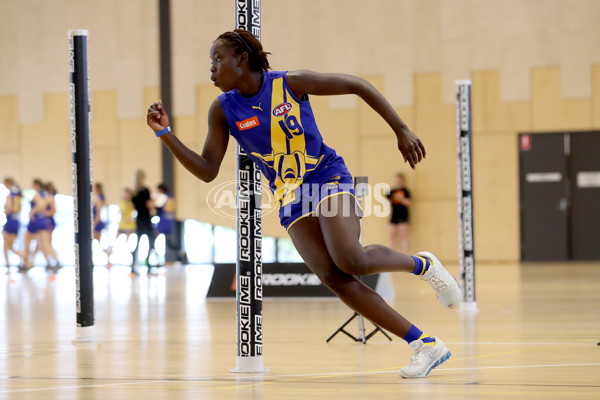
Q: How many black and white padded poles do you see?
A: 3